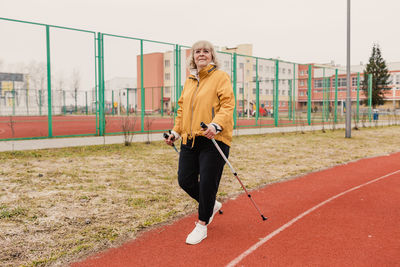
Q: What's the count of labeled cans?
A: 0